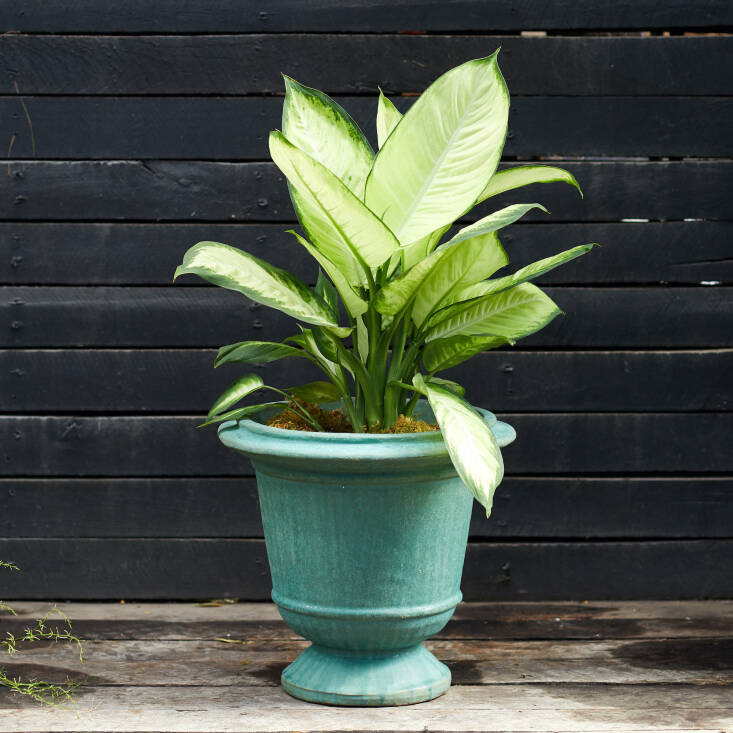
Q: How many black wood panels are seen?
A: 10